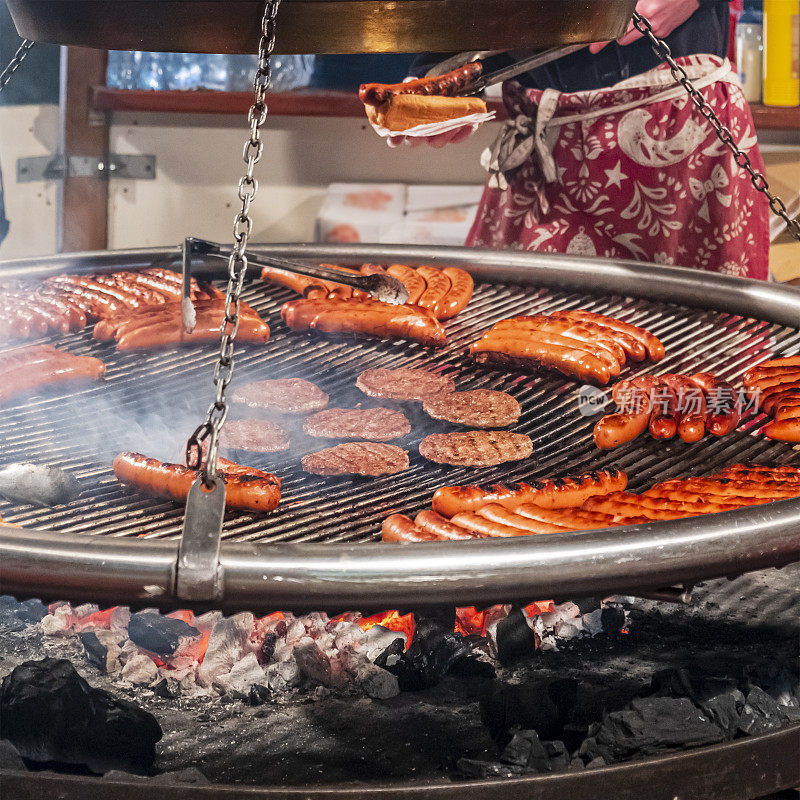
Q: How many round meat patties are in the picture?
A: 7